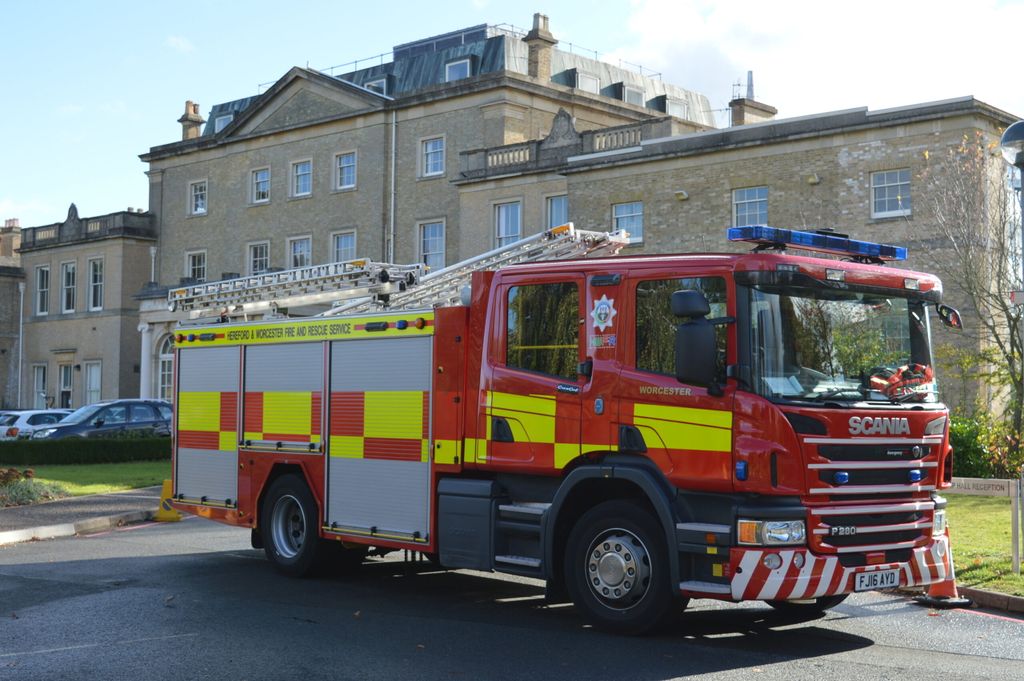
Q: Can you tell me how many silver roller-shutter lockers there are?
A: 3